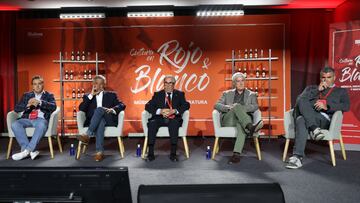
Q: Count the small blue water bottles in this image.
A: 3